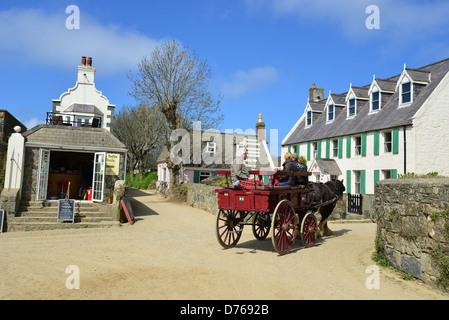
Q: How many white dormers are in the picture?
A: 5